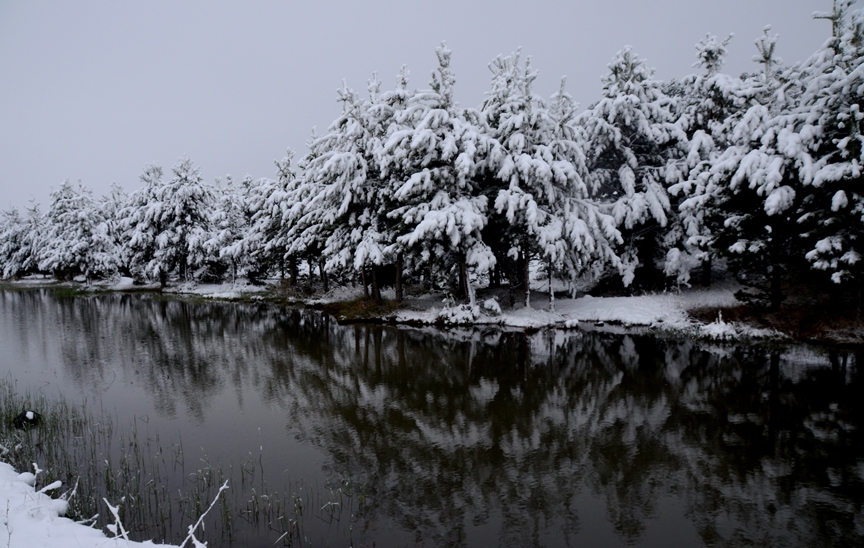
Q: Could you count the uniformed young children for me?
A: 0